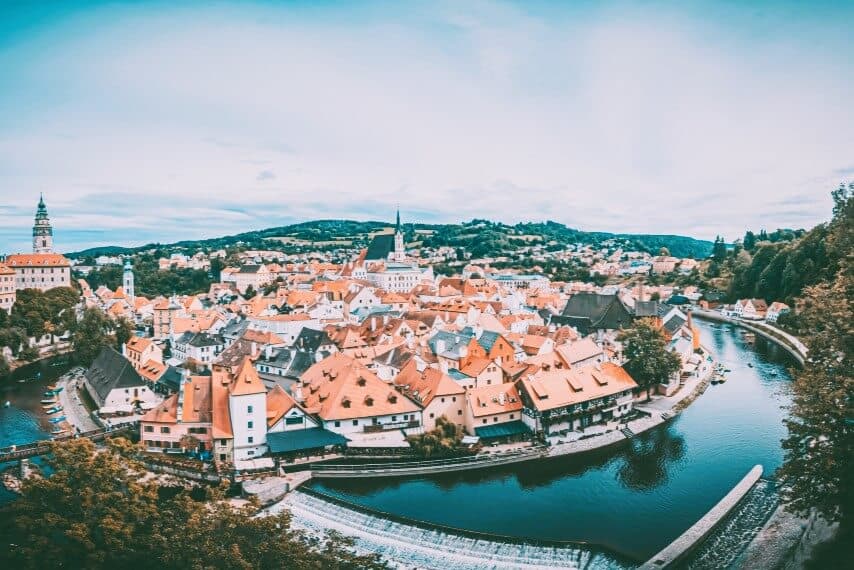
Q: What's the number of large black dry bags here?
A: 0